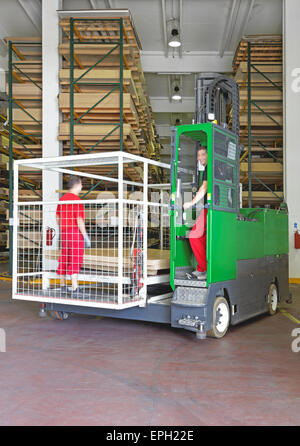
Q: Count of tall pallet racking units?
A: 3